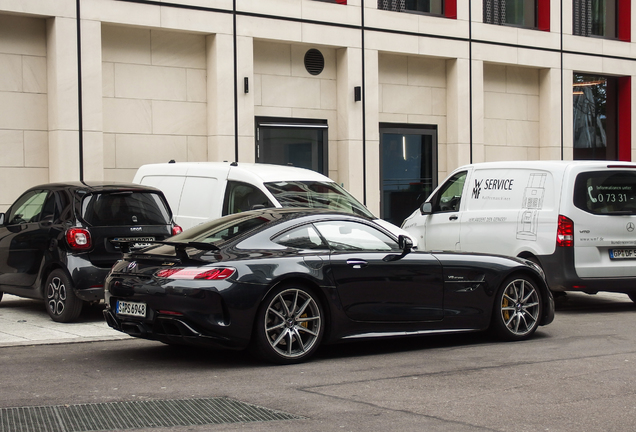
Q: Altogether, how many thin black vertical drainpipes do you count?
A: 5